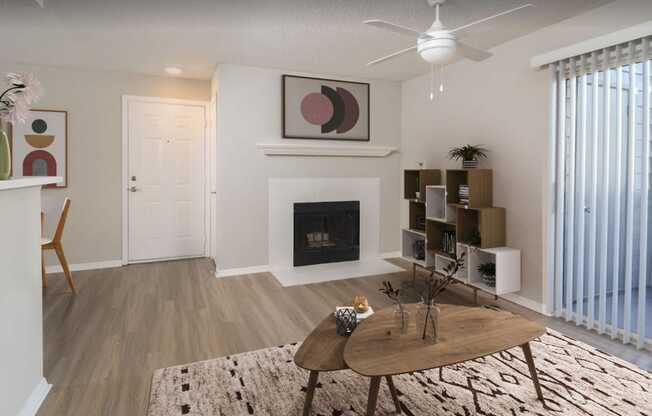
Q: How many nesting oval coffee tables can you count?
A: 2